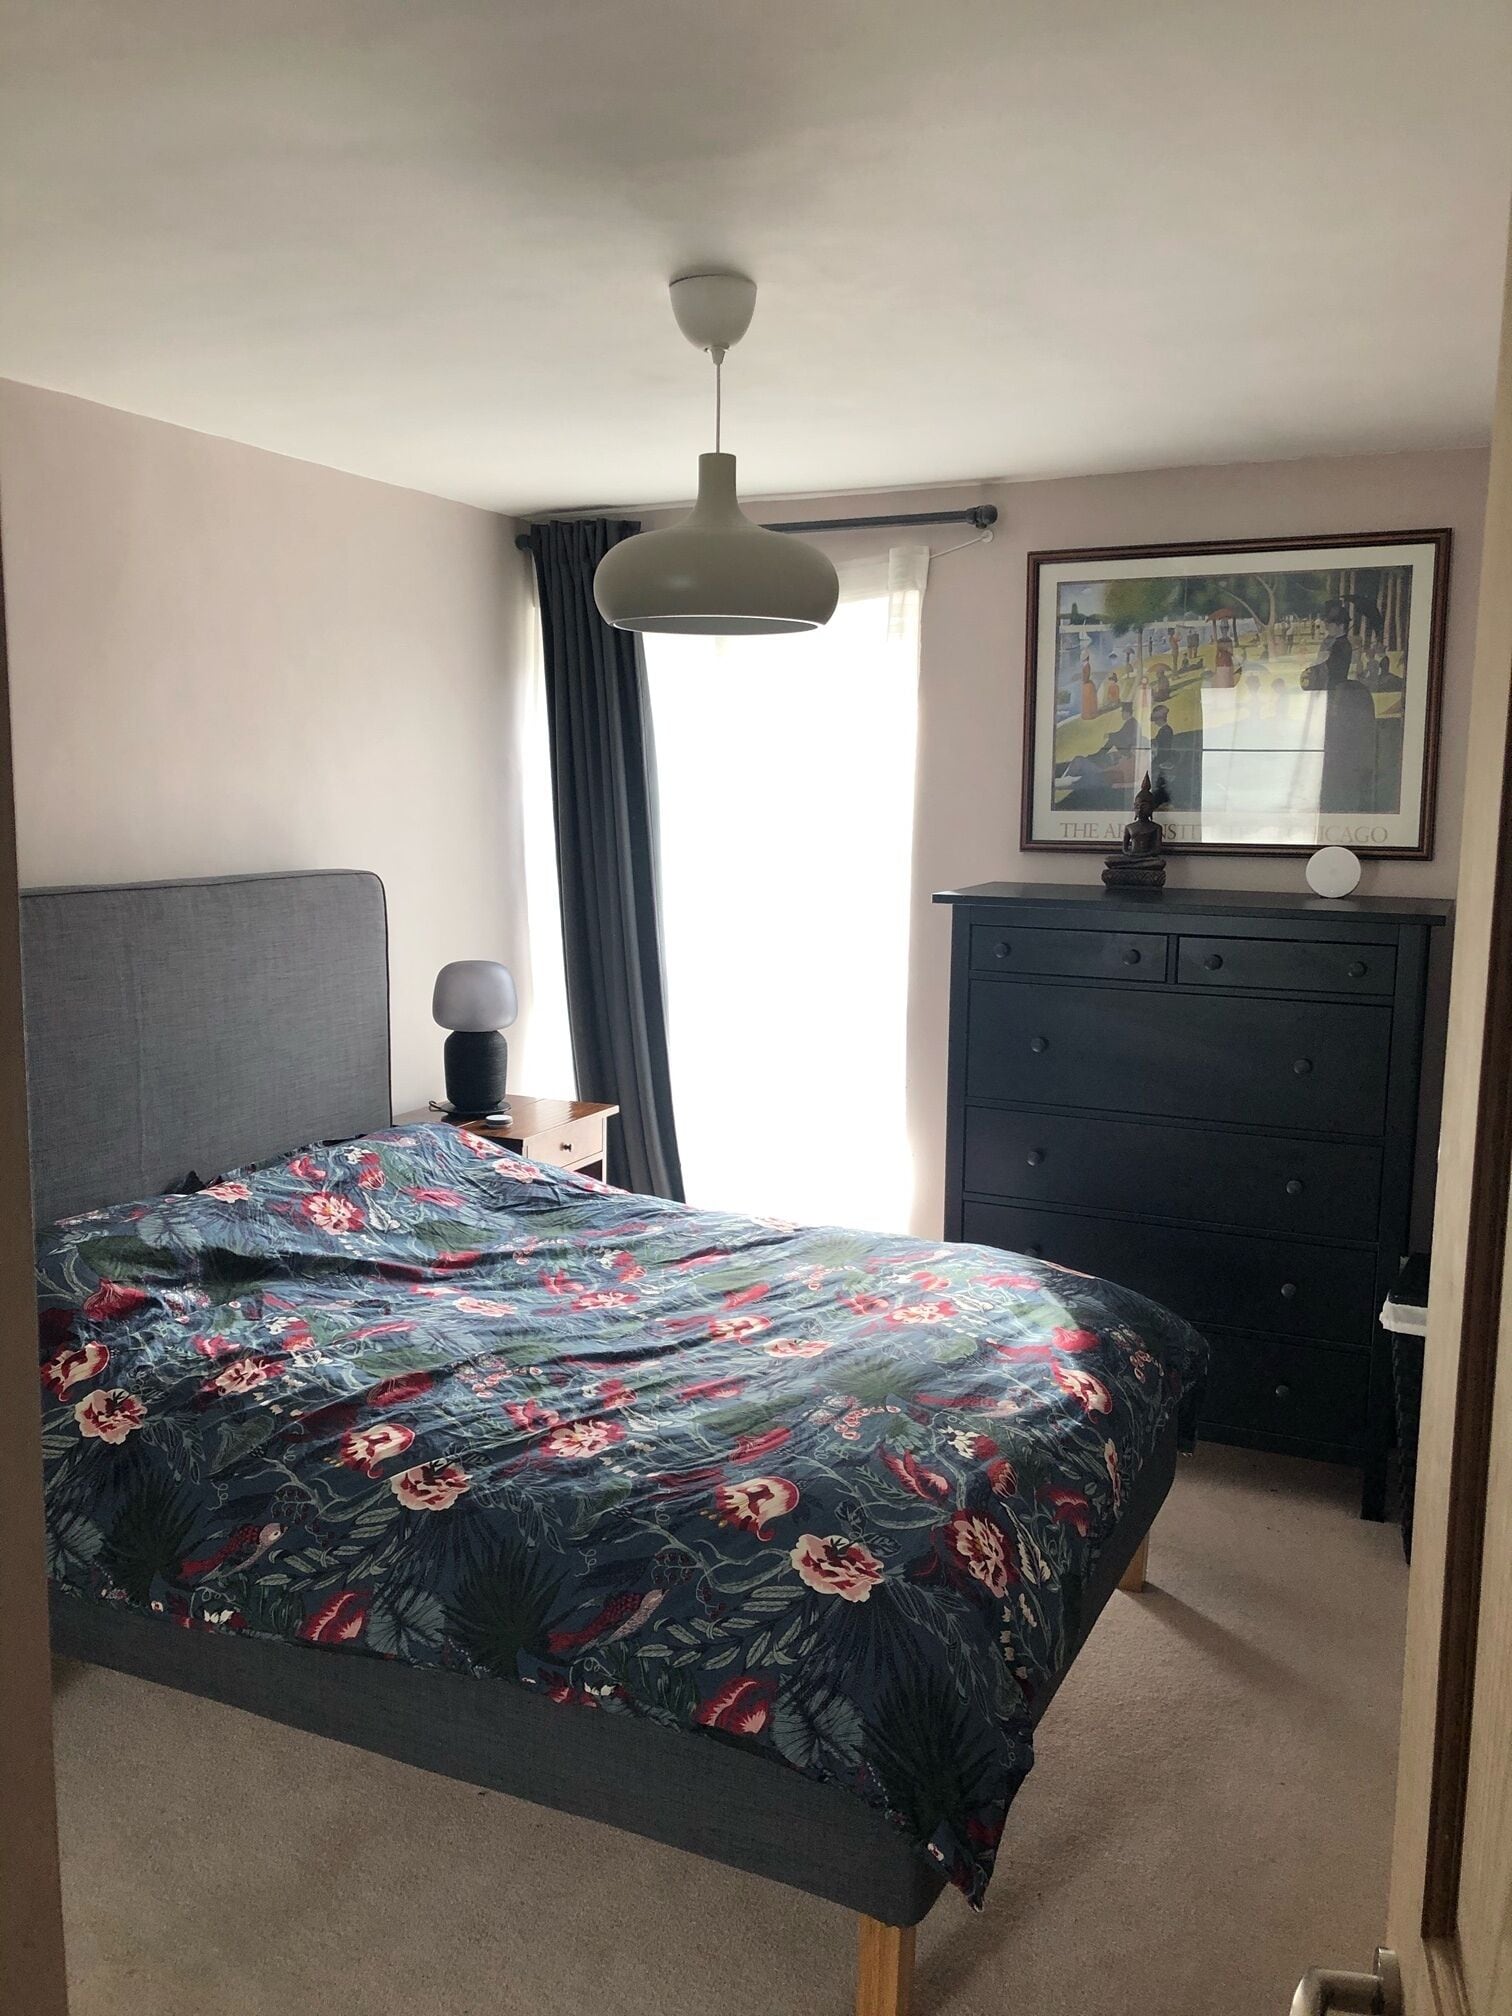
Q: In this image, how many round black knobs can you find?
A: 11